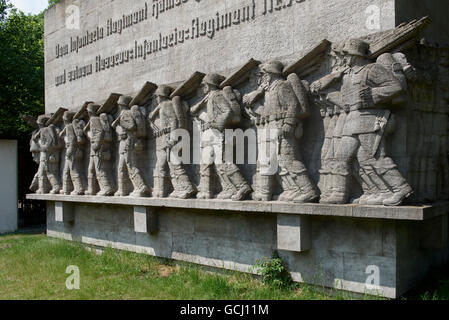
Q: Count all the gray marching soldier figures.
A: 8